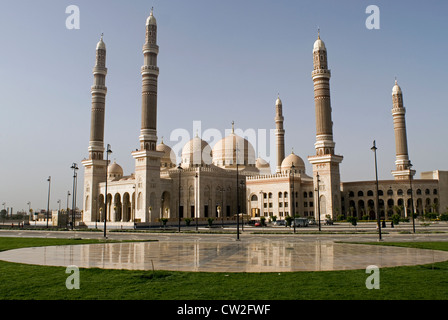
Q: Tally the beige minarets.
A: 5